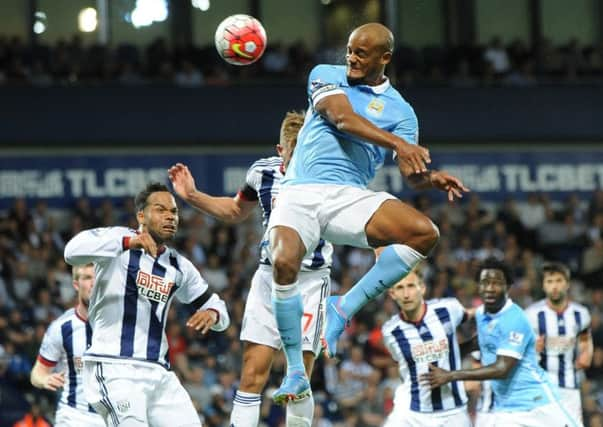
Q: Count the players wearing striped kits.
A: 5